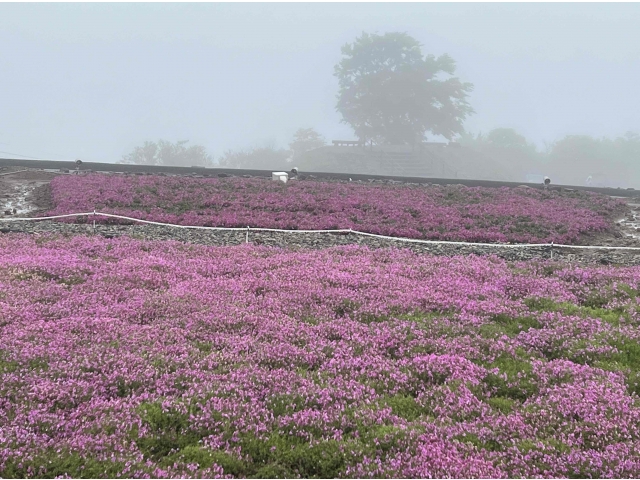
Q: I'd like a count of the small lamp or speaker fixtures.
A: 3